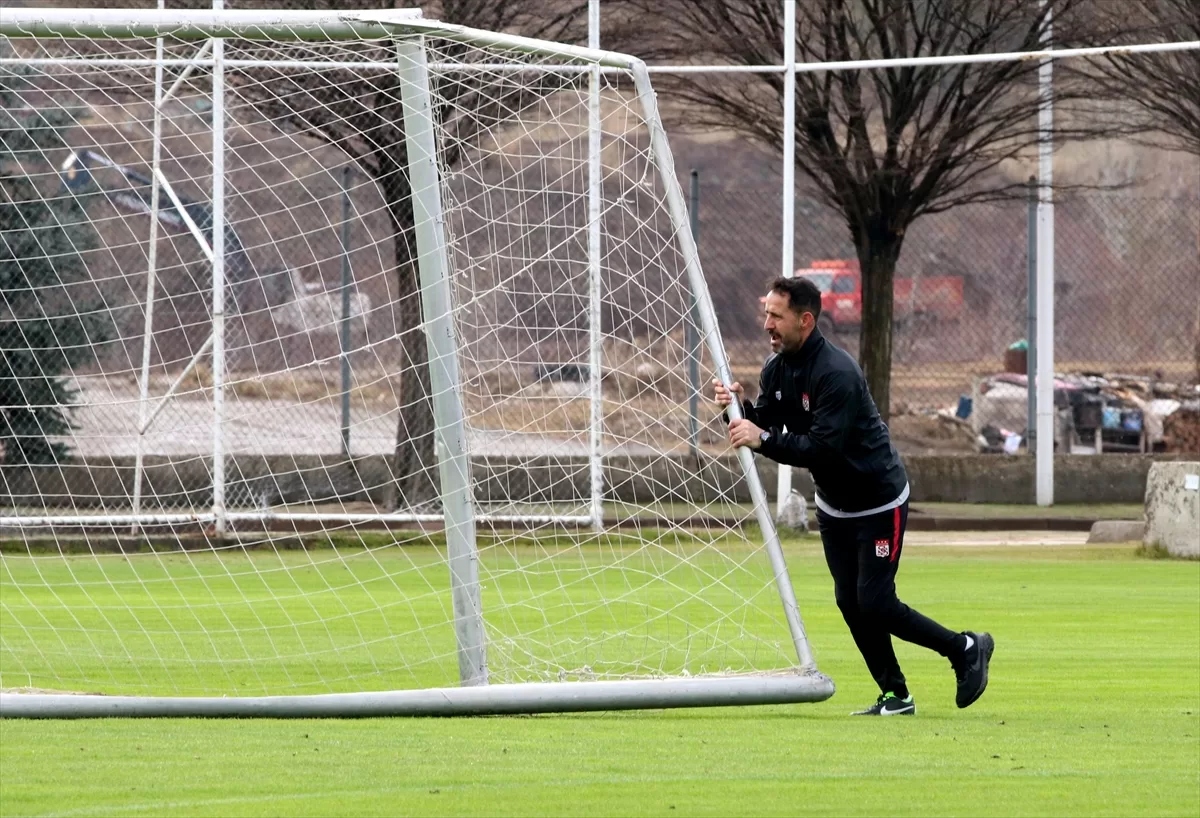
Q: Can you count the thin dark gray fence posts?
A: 3